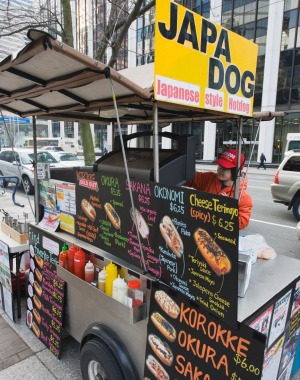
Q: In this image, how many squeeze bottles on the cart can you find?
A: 8